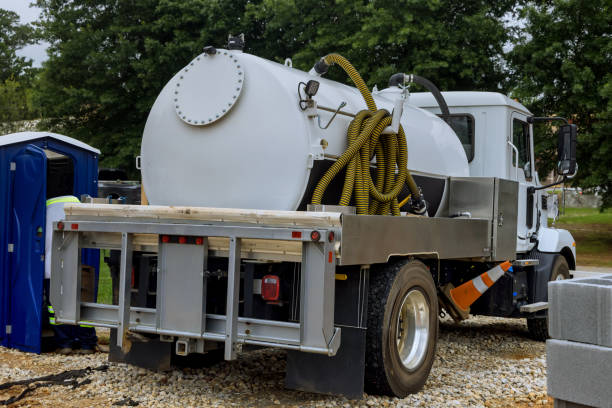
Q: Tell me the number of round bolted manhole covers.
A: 1